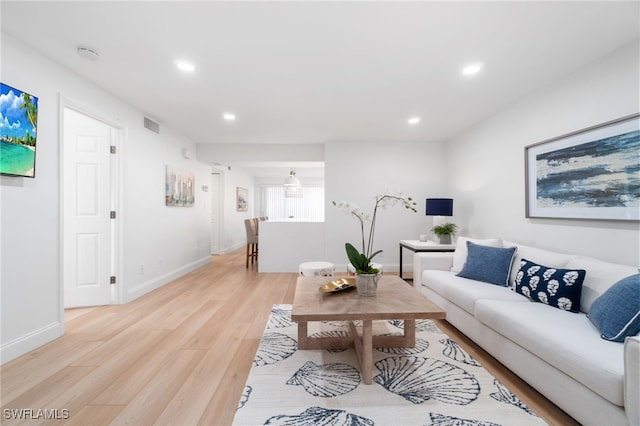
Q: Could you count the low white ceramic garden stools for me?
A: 2